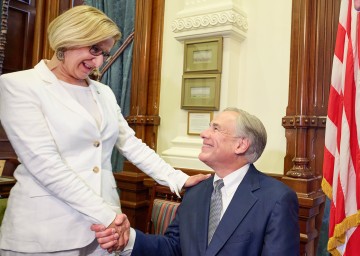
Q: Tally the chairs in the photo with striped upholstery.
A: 1